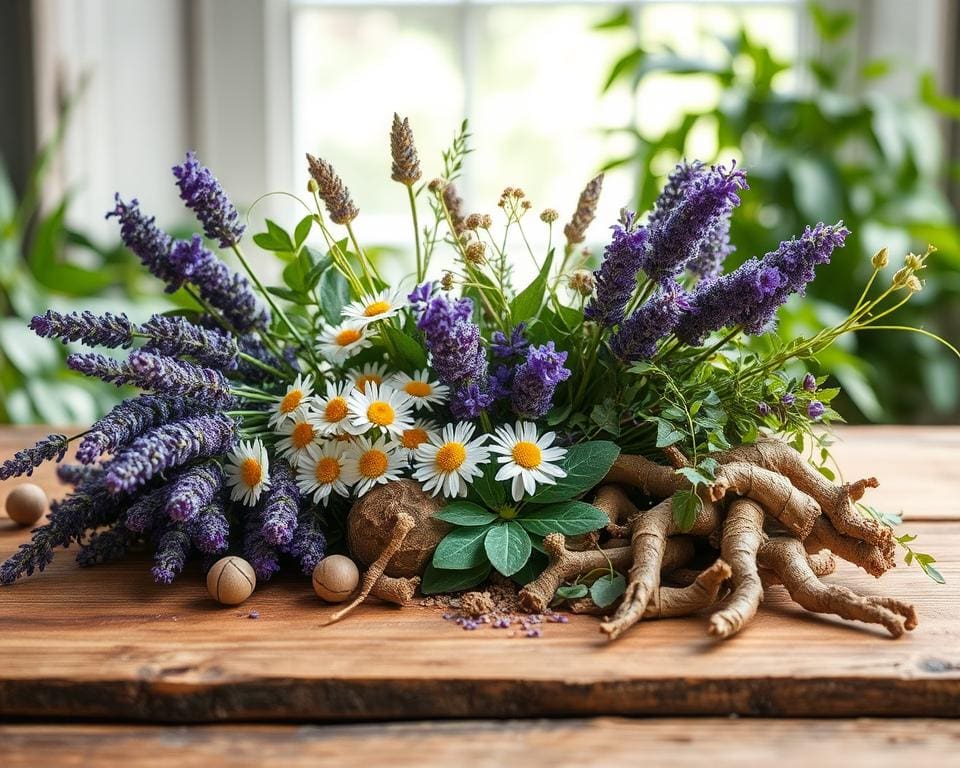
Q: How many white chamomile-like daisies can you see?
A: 14